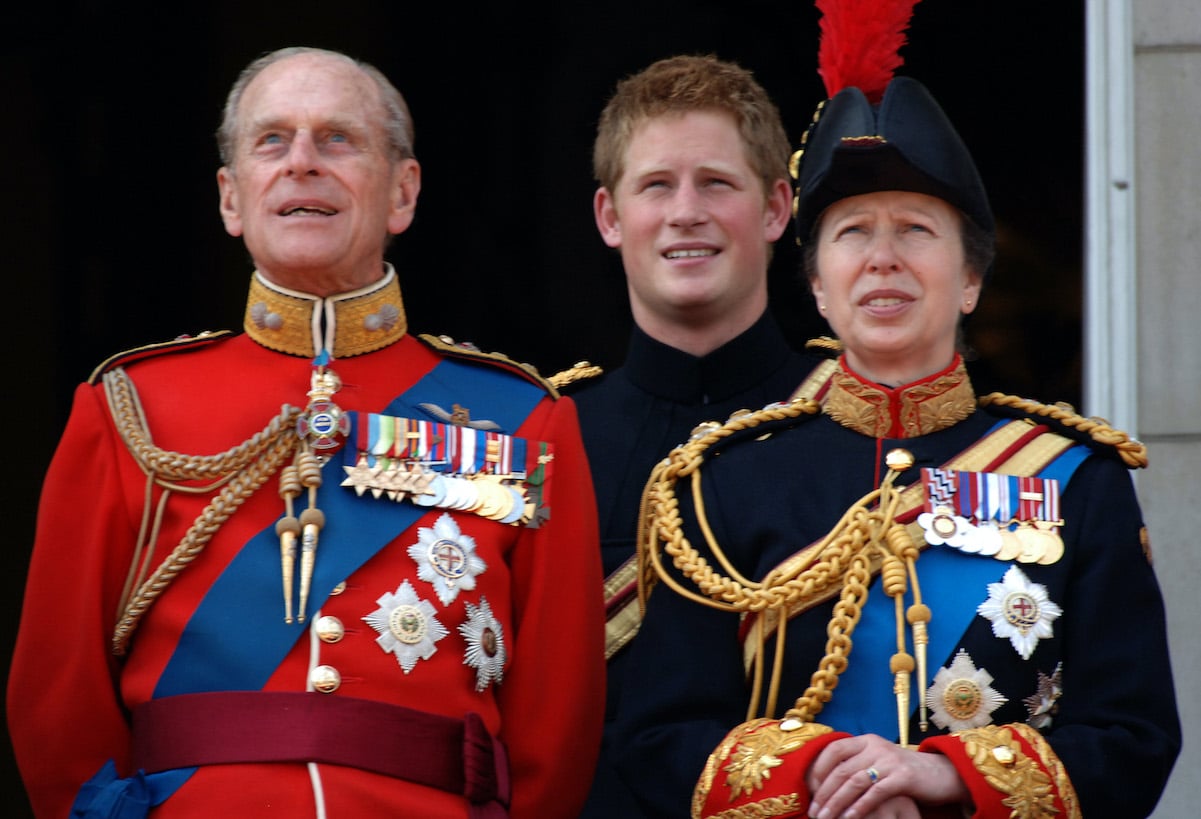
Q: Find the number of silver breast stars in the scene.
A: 6